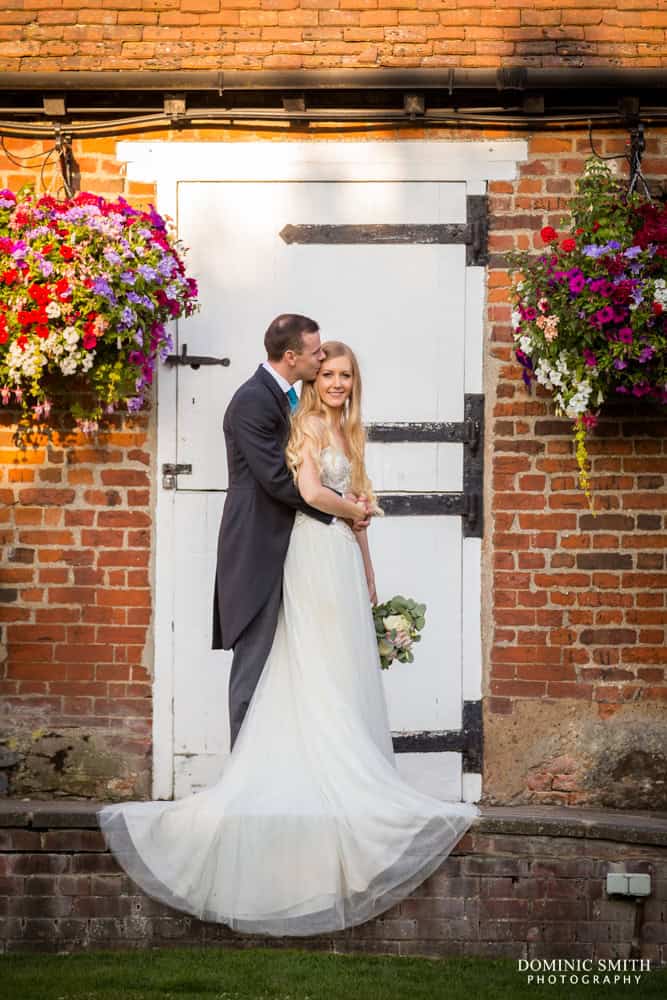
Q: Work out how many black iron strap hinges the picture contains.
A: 4